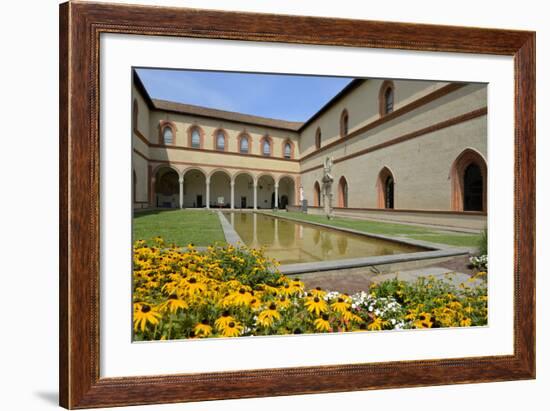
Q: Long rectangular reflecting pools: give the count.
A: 1